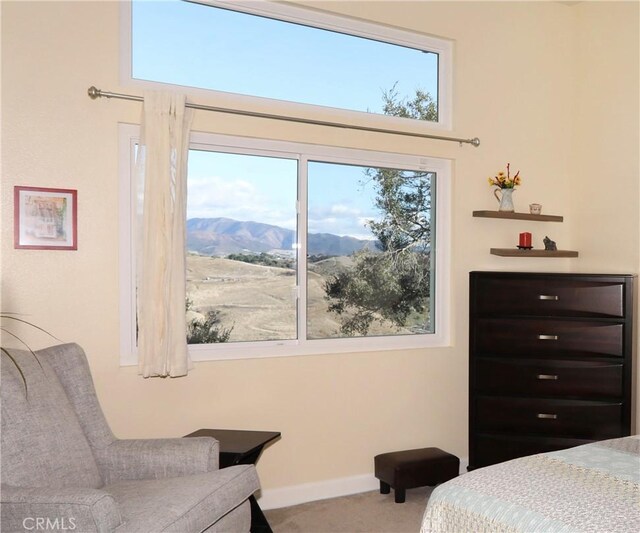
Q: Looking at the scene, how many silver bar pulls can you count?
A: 4